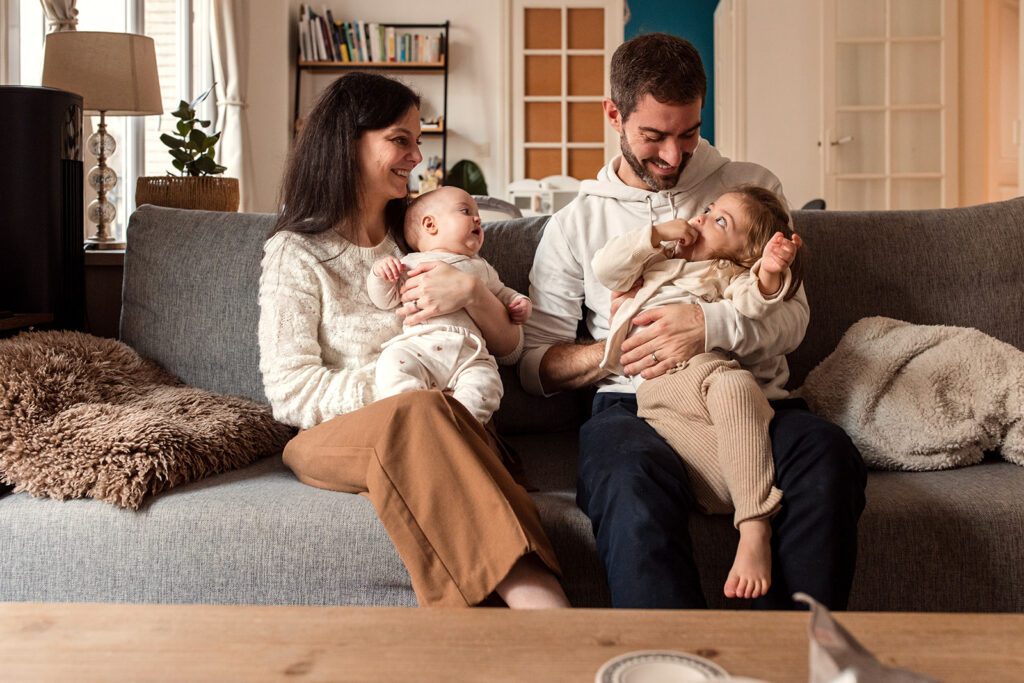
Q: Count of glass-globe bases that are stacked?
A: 3